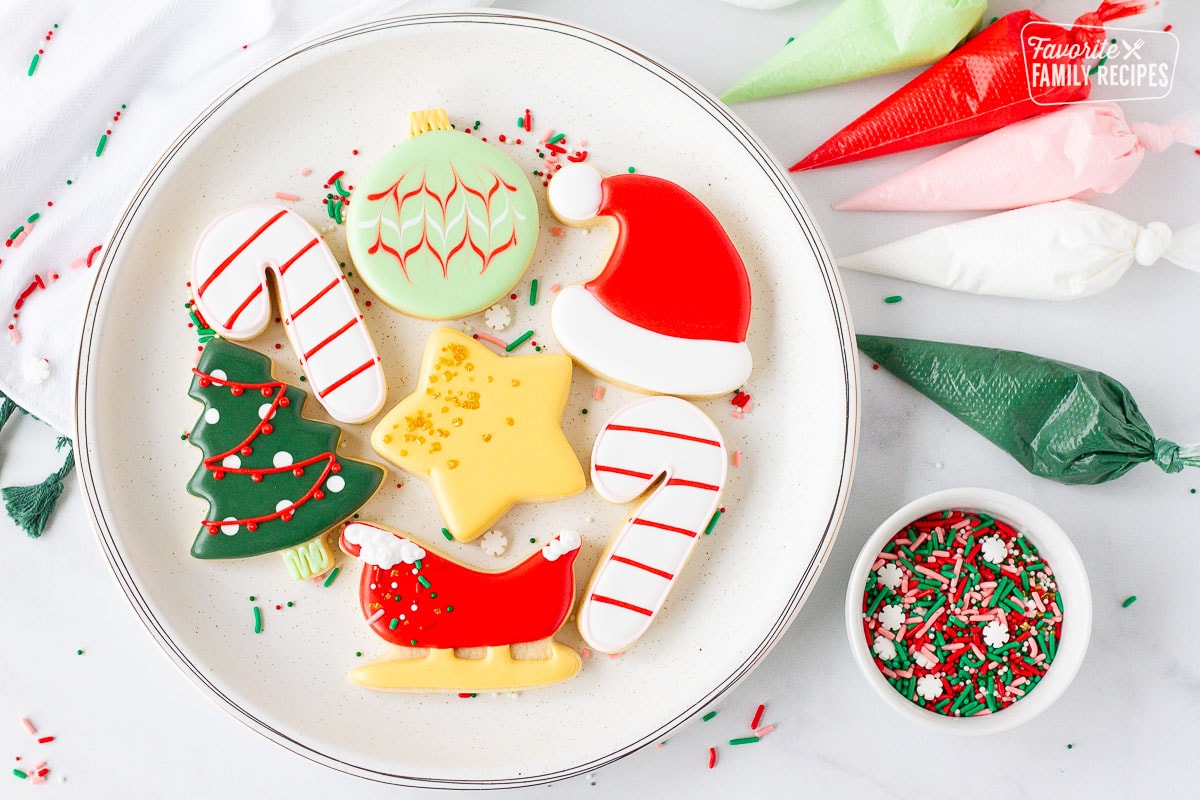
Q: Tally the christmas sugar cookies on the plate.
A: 7